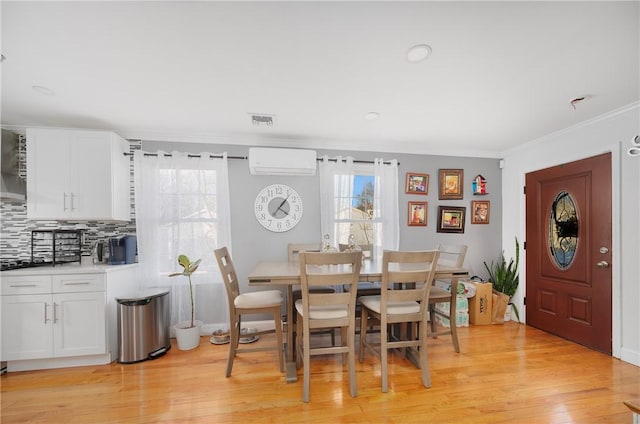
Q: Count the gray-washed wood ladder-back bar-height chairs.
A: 6